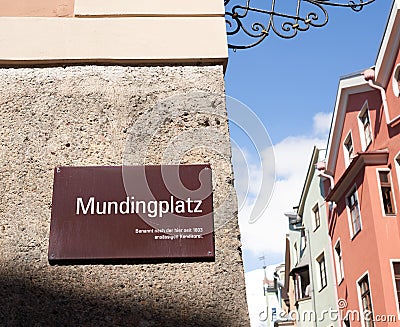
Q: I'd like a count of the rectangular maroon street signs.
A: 1